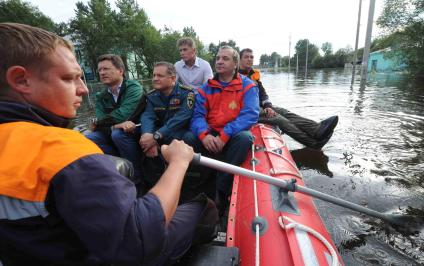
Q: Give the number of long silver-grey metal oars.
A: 1